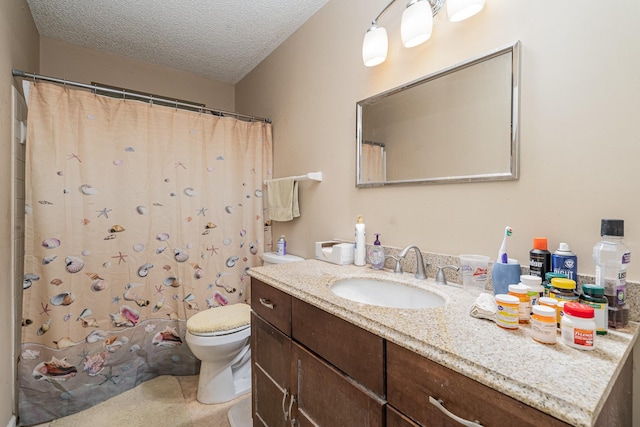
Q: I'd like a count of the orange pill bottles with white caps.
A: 5